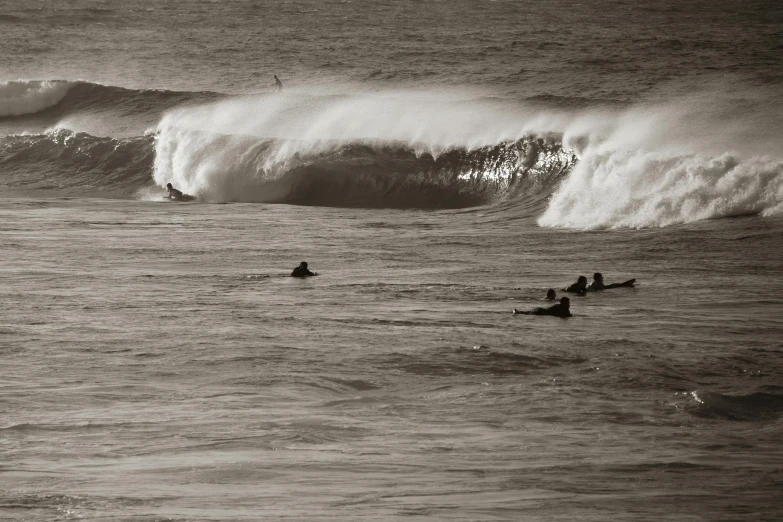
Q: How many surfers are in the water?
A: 7